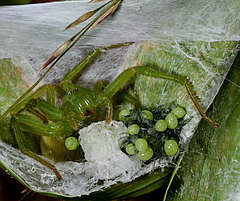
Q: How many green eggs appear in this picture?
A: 11